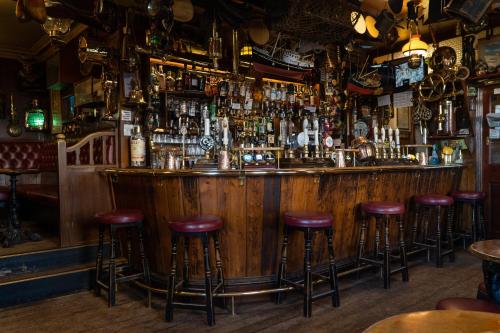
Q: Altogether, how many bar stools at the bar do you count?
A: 6